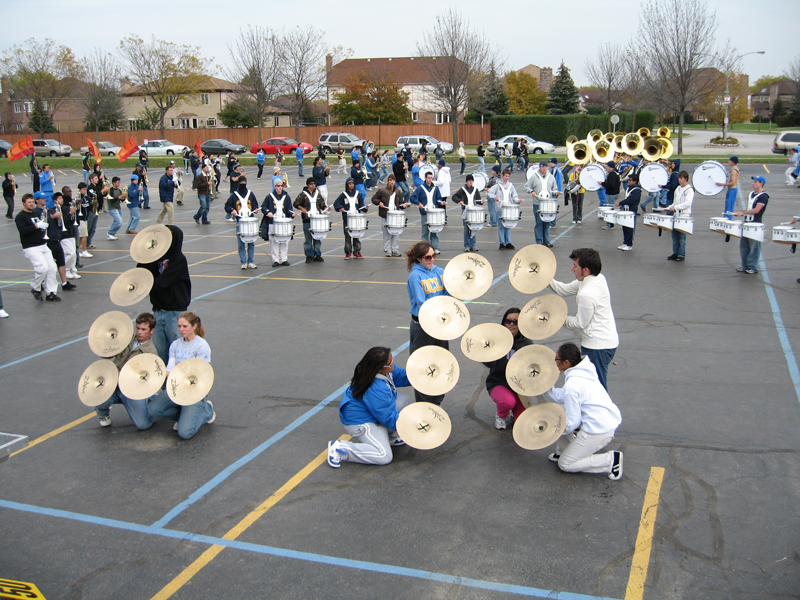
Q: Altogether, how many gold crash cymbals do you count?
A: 15